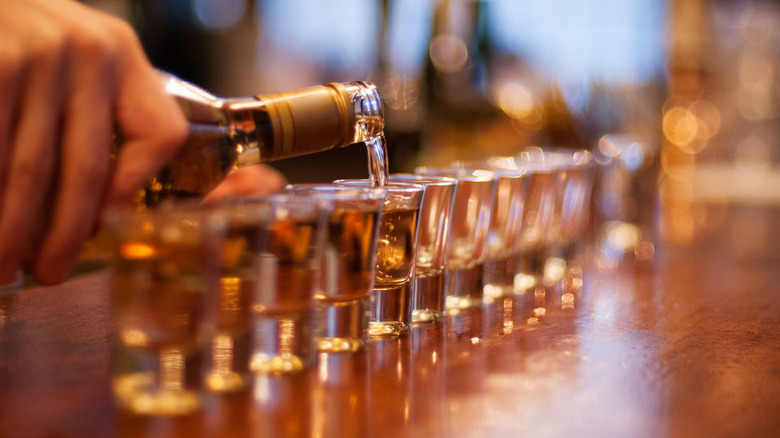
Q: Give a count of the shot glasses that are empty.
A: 5